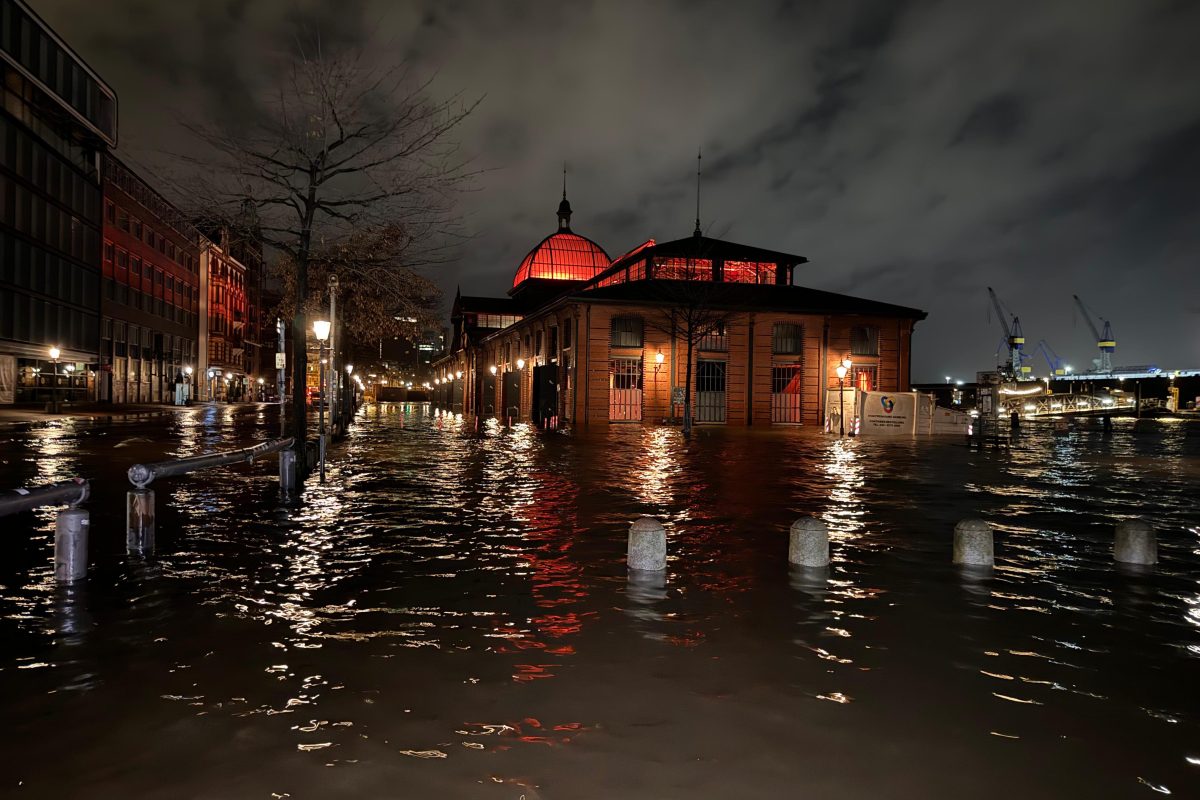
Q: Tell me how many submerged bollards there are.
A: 4